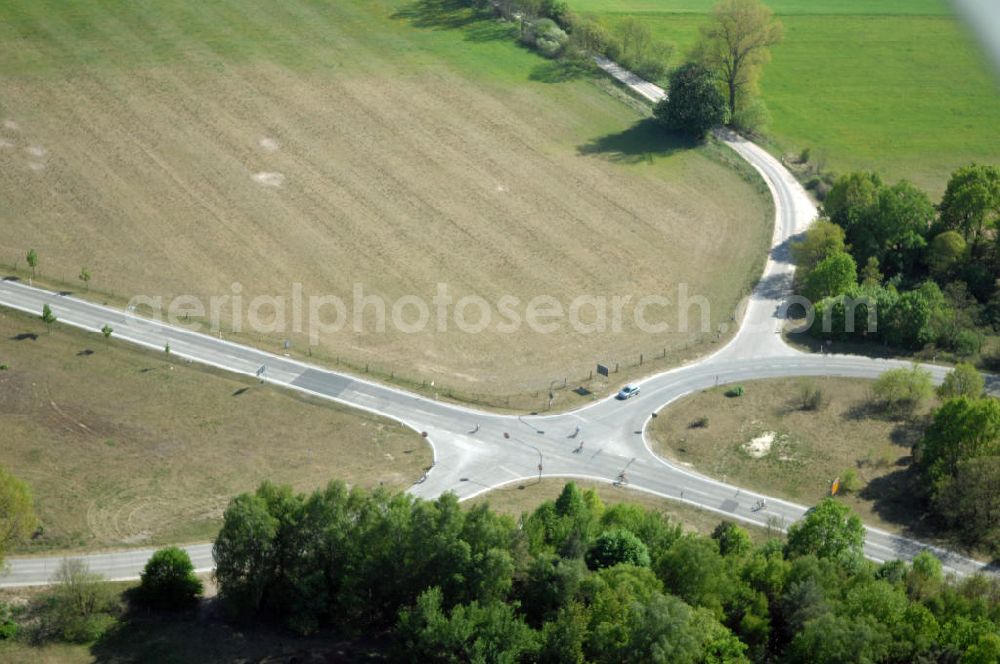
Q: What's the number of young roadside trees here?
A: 5